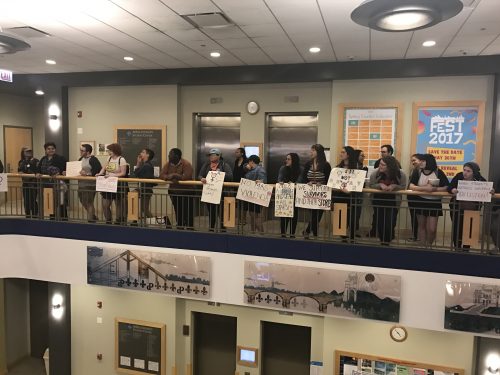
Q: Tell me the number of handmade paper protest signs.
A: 9